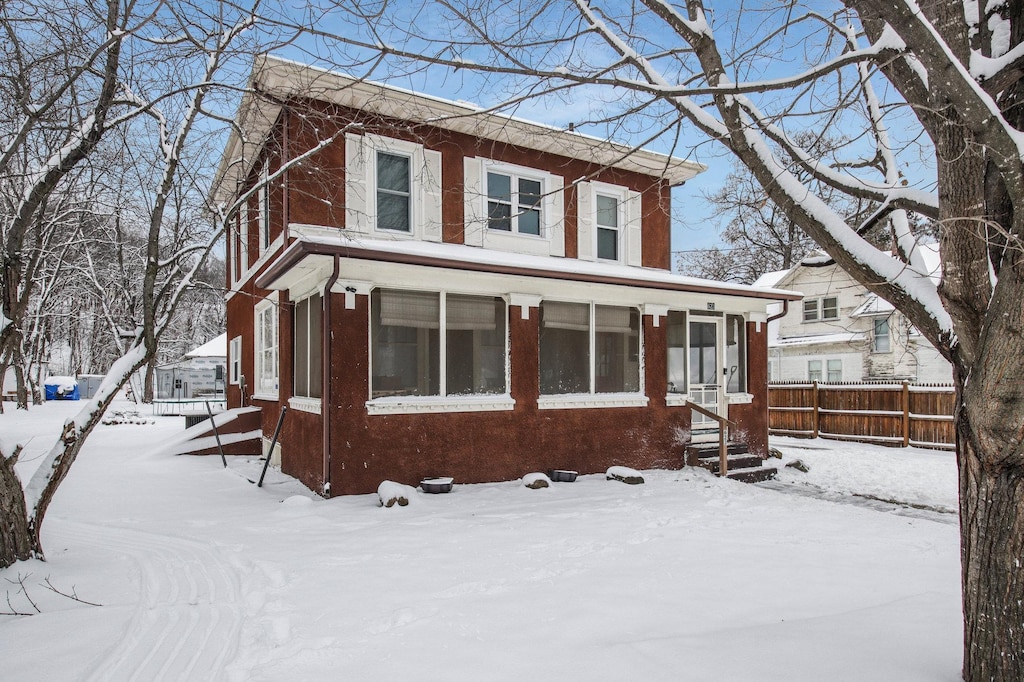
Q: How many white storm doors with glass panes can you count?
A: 1